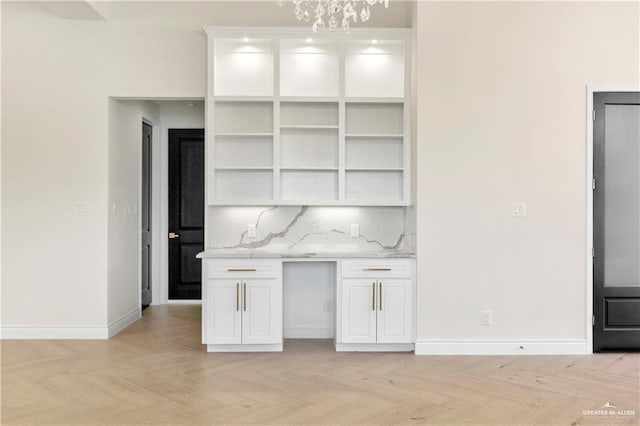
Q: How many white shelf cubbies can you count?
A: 12